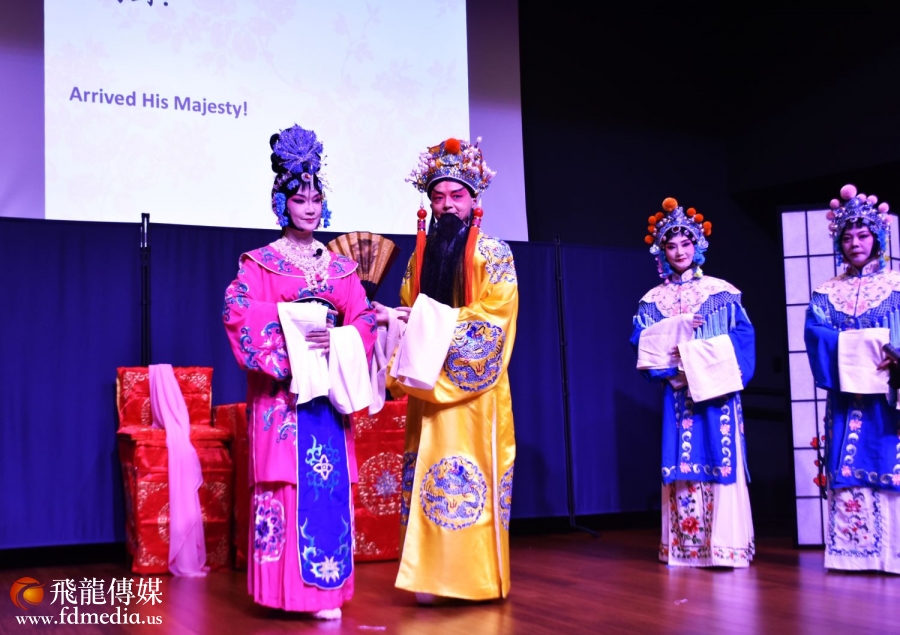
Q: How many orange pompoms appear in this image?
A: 10